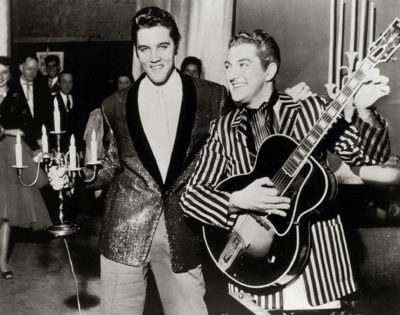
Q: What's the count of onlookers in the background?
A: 6